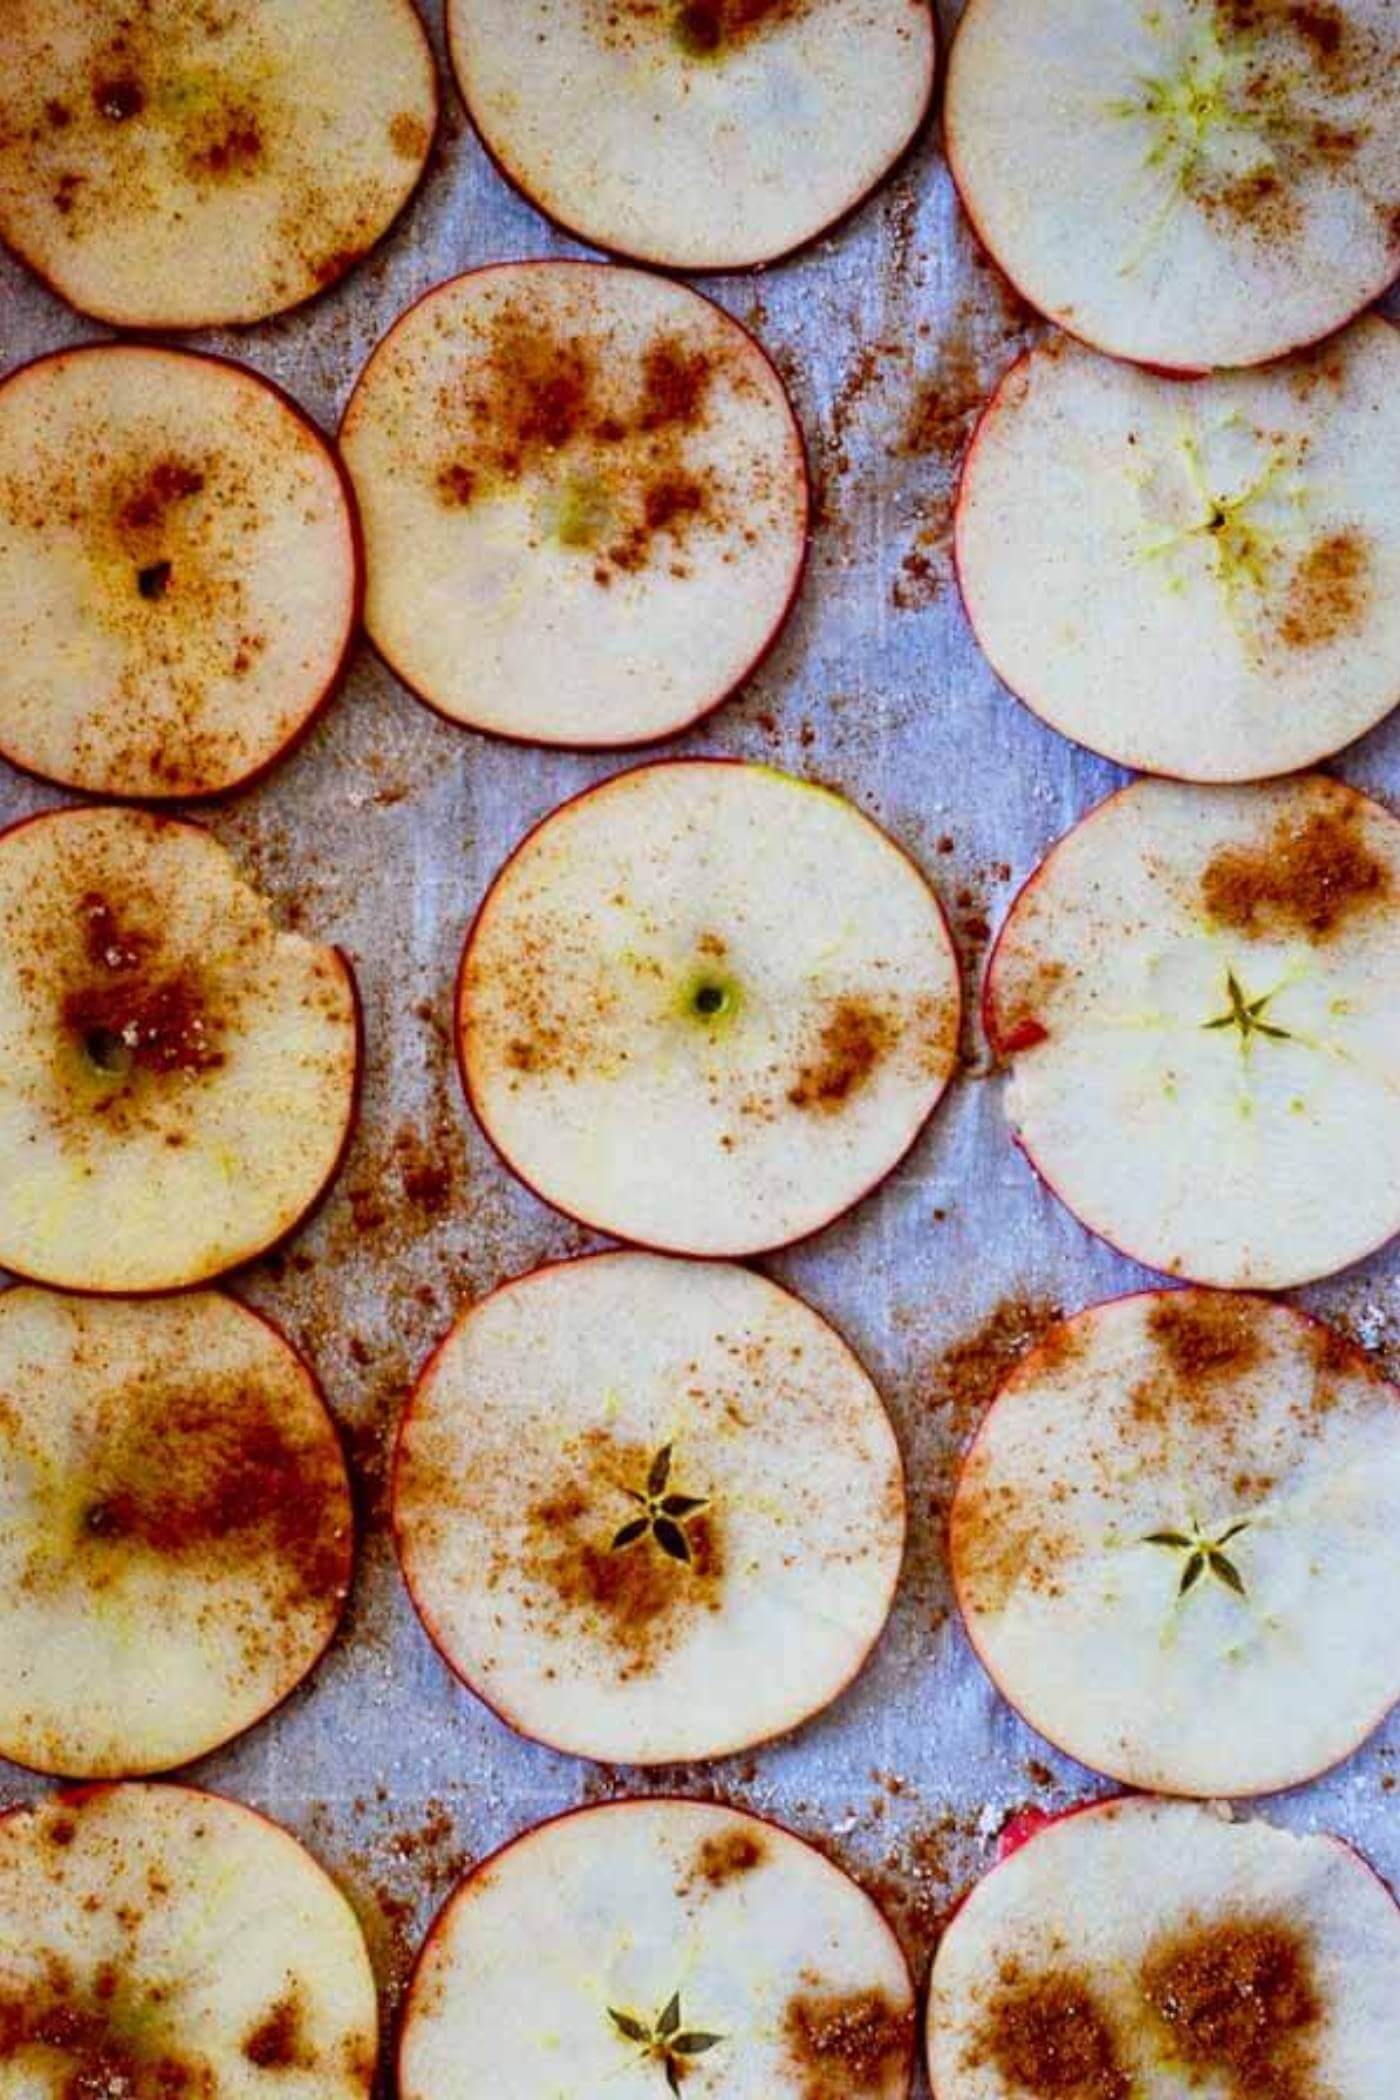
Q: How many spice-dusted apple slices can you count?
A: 15